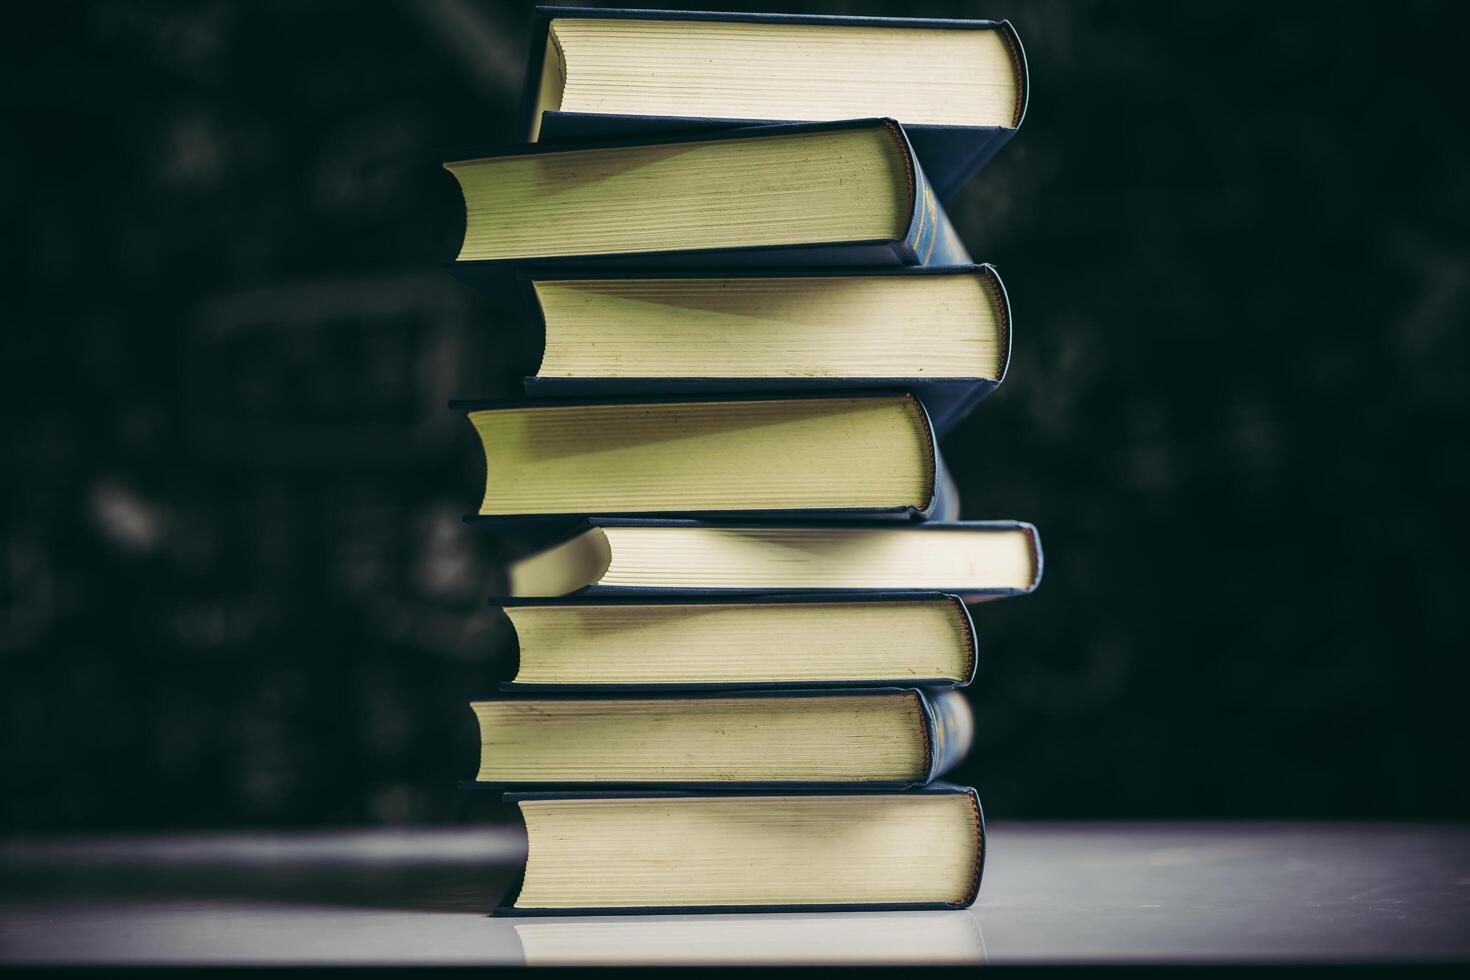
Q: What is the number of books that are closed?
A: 8